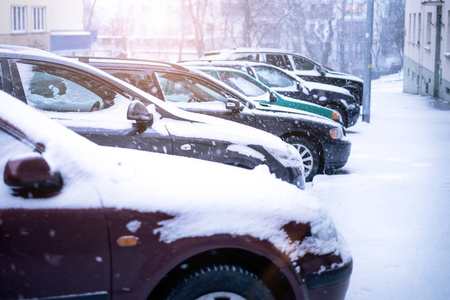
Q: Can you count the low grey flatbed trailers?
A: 0